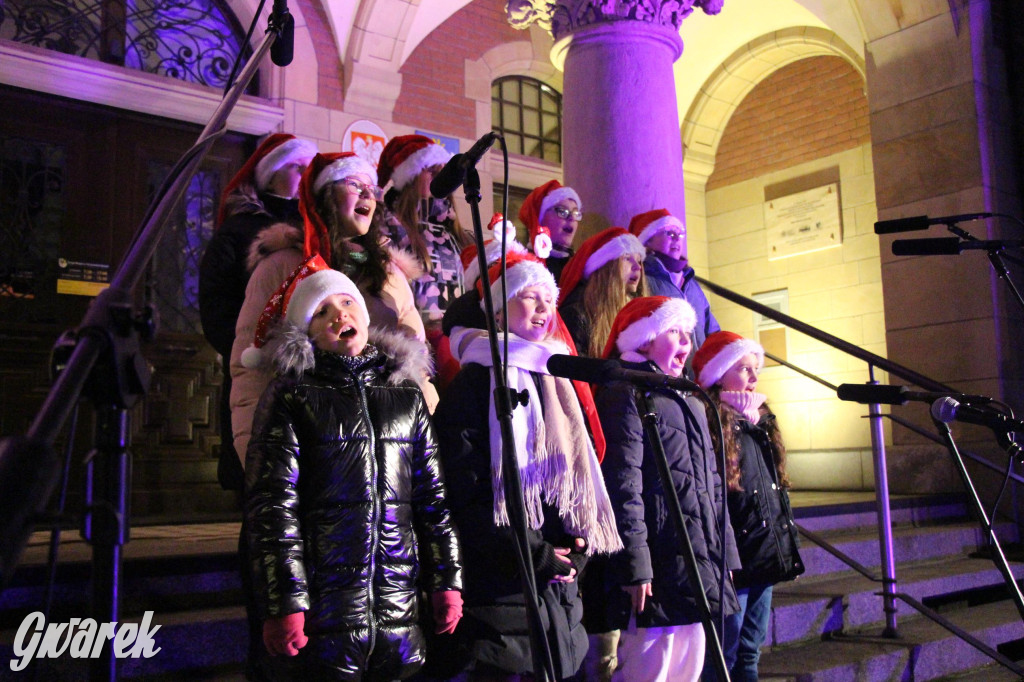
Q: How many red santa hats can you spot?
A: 11